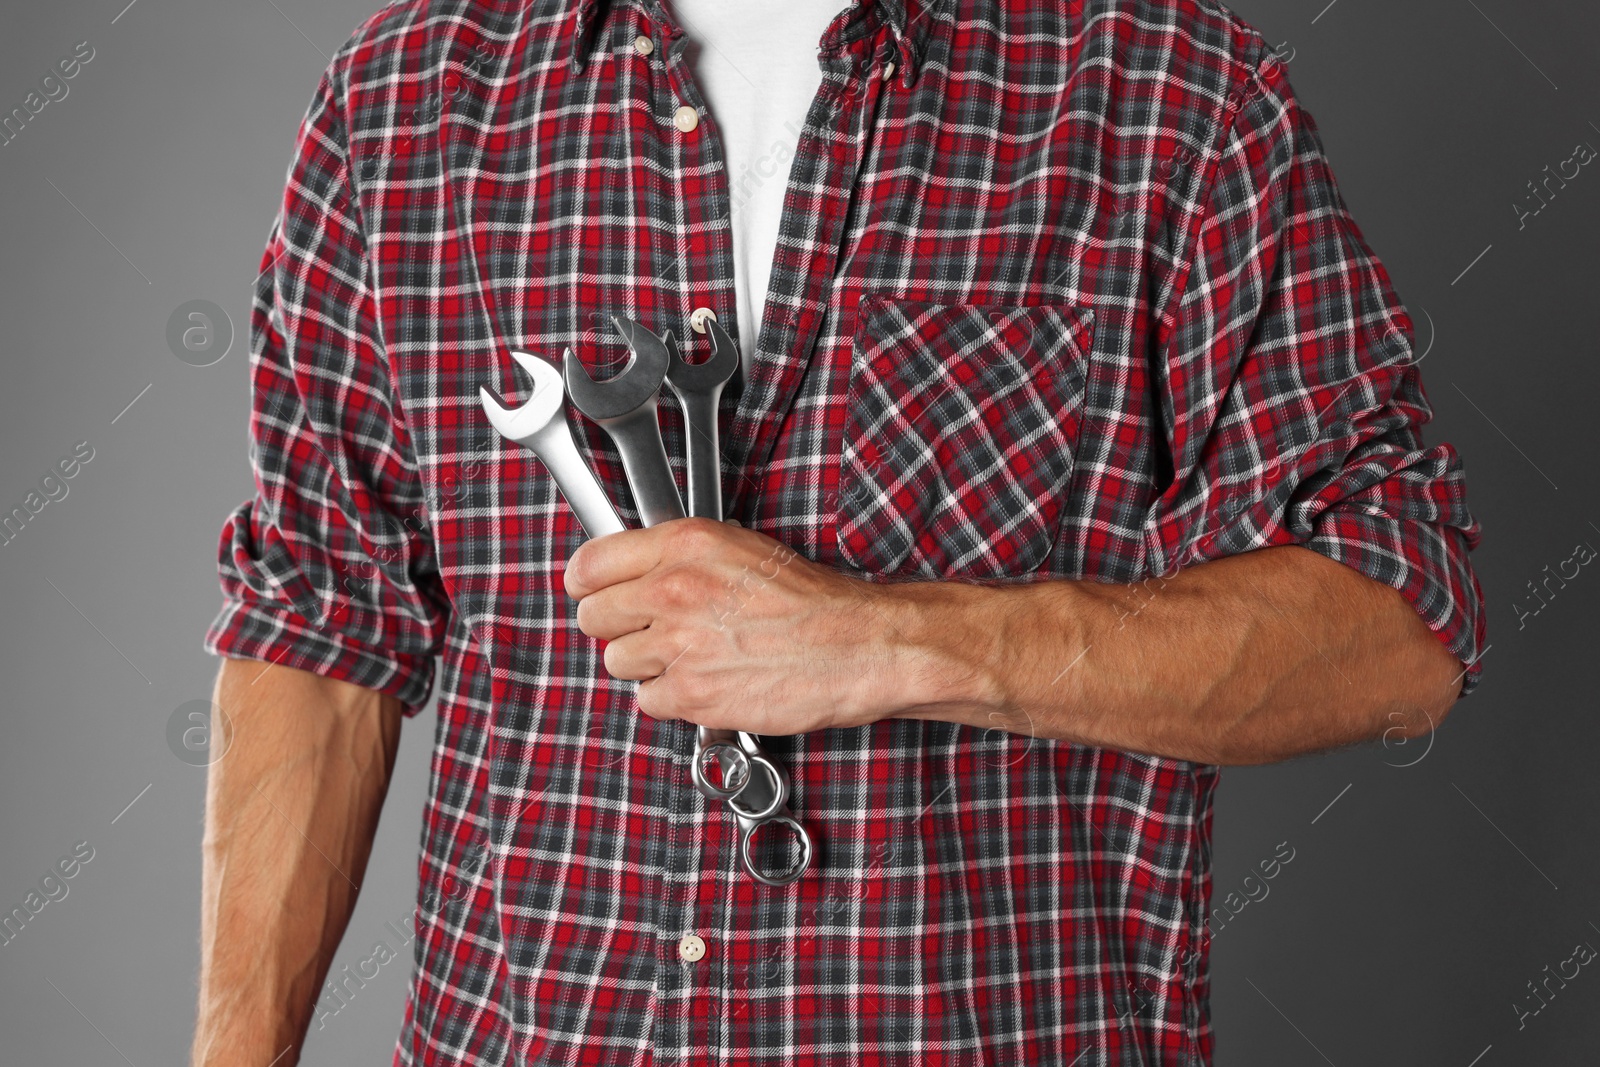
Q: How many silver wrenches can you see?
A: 3